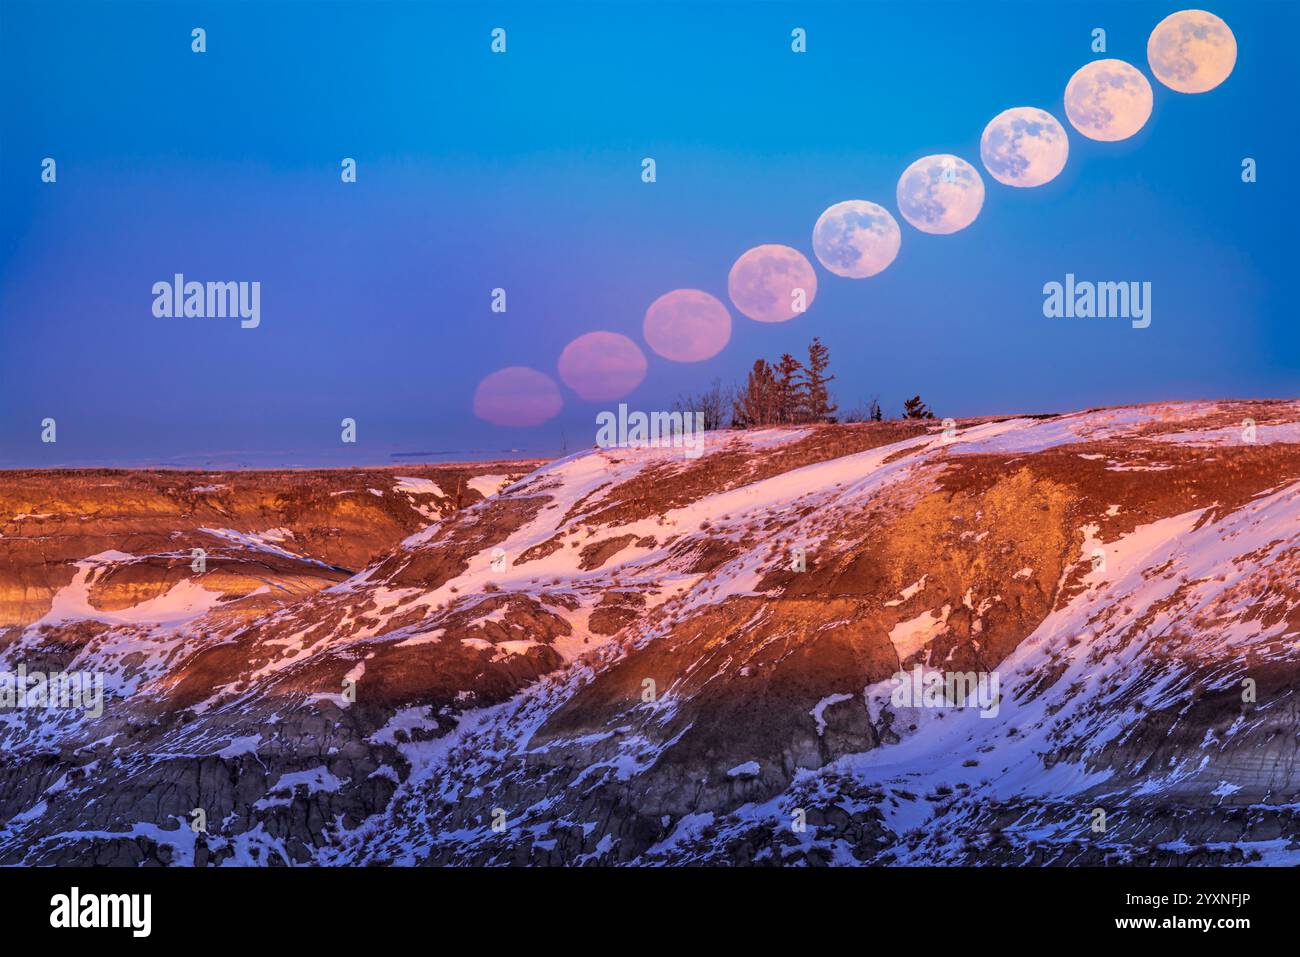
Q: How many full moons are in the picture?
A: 9